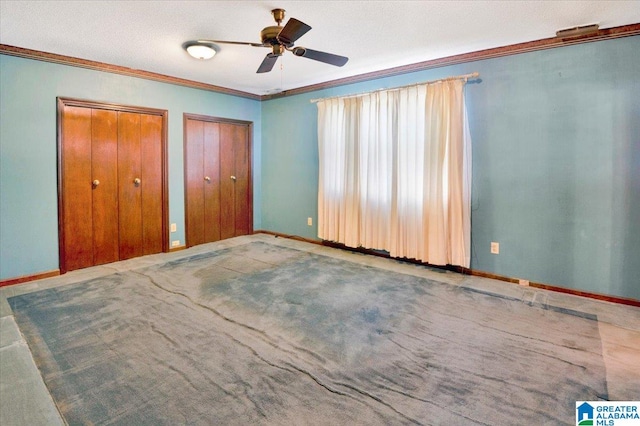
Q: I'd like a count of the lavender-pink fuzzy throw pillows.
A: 0